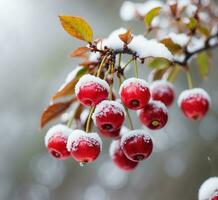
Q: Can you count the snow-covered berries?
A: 12